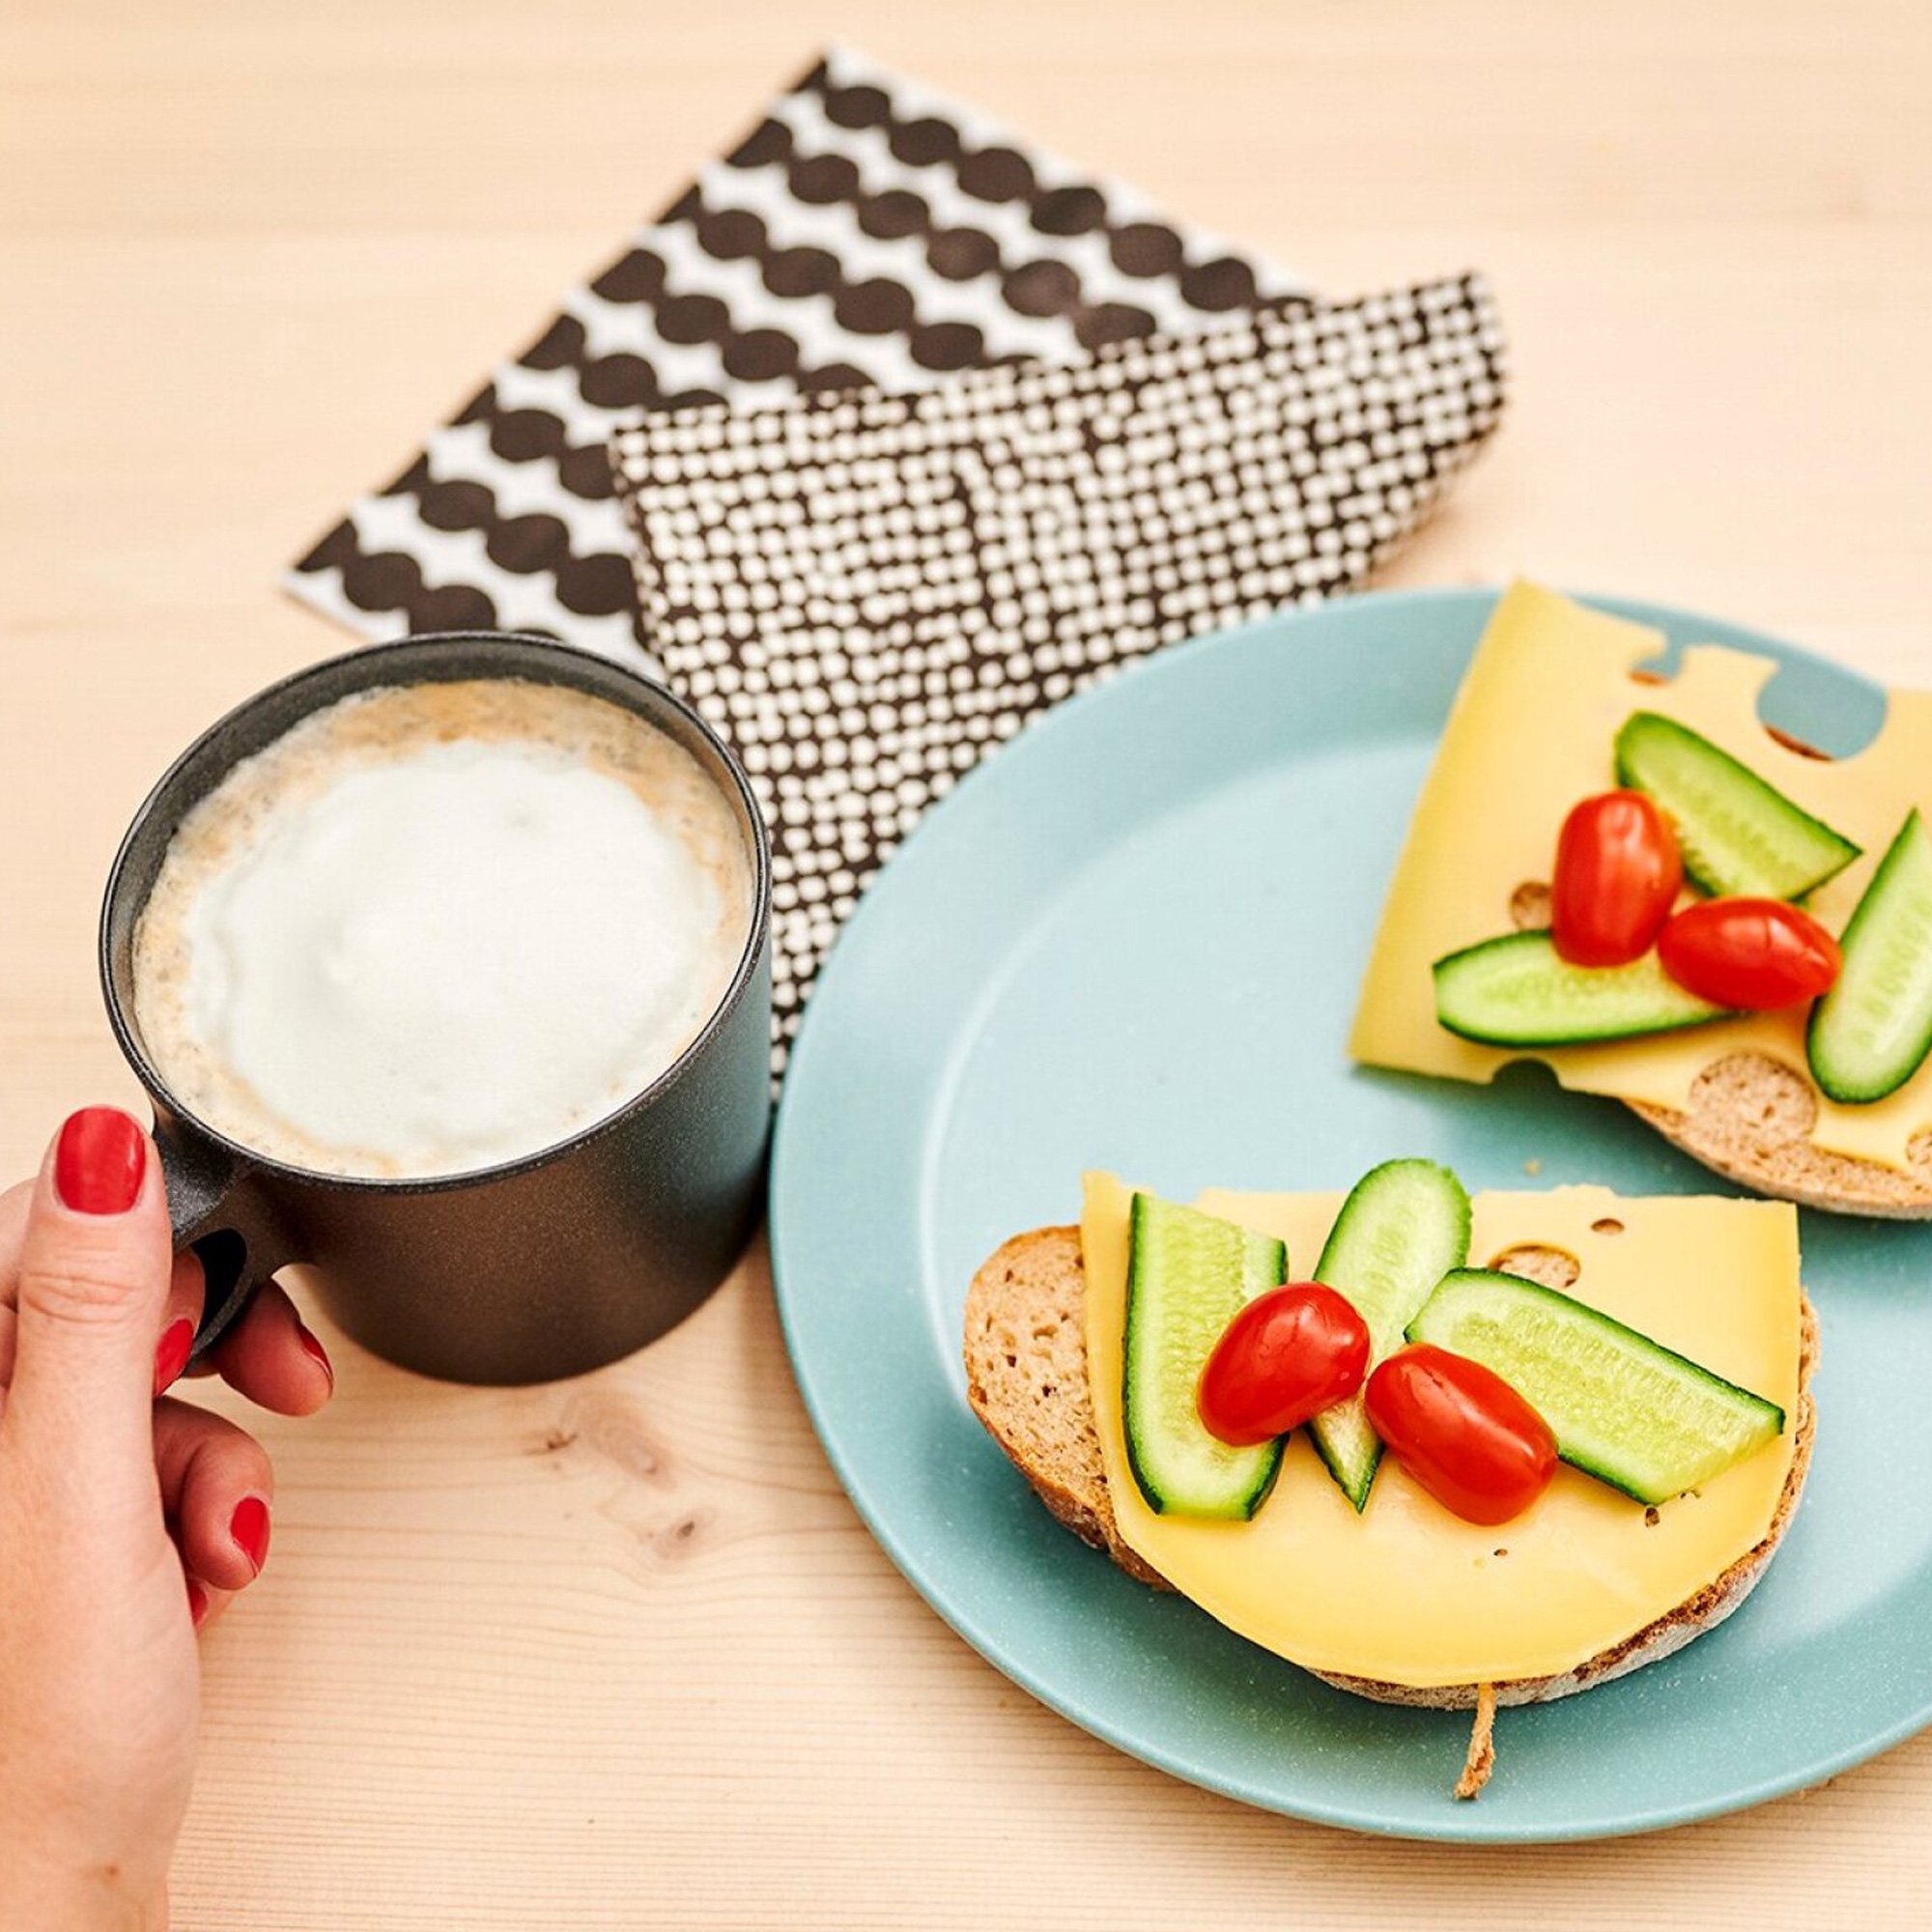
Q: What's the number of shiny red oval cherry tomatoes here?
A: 4